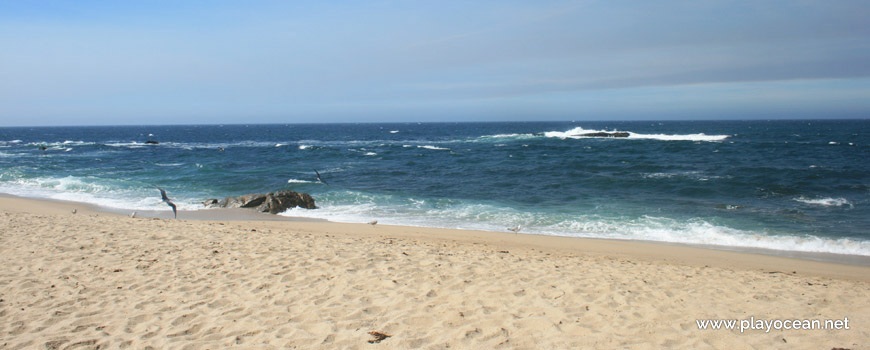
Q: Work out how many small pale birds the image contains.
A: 4